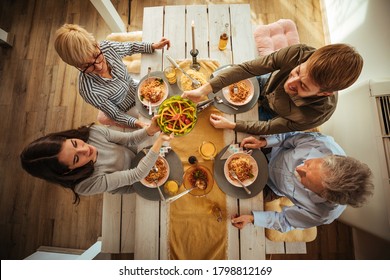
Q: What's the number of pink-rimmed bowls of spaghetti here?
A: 4